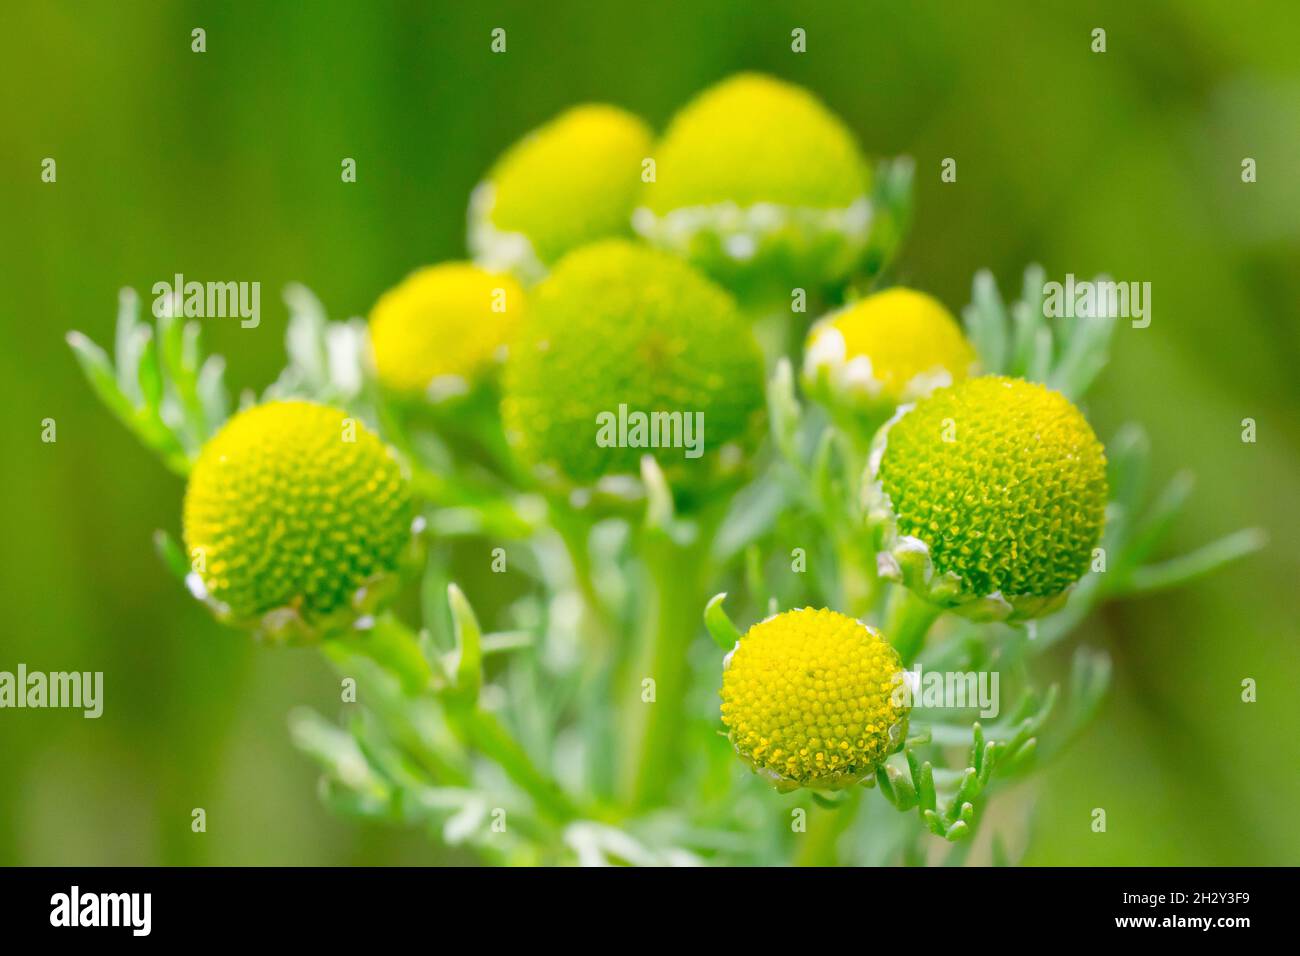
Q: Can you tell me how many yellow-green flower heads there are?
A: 8